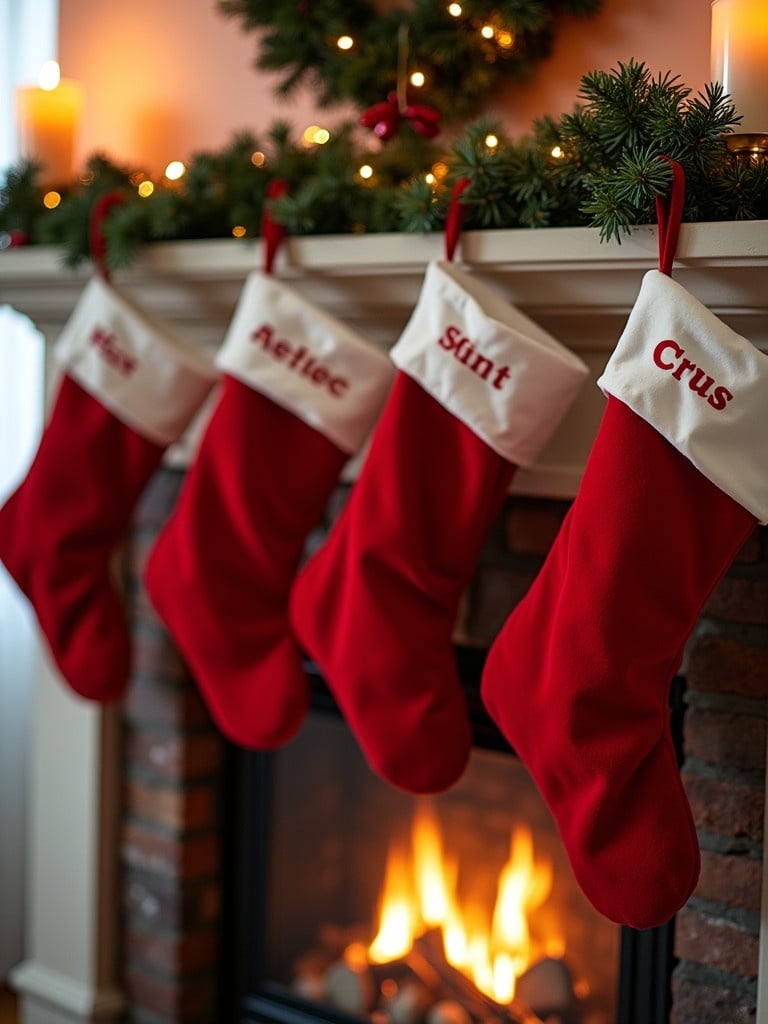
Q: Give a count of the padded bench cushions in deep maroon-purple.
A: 0